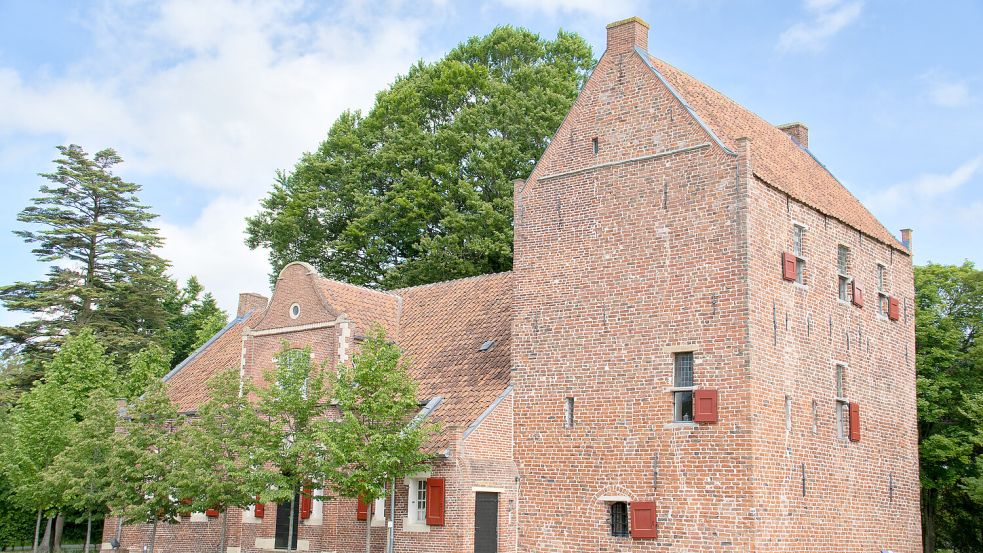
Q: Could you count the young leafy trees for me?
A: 6